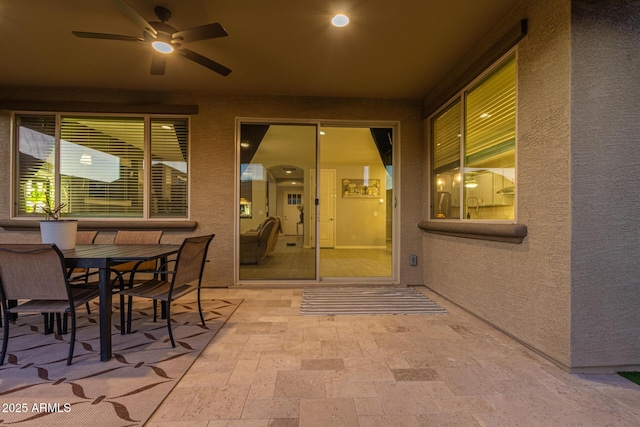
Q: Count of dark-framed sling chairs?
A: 4